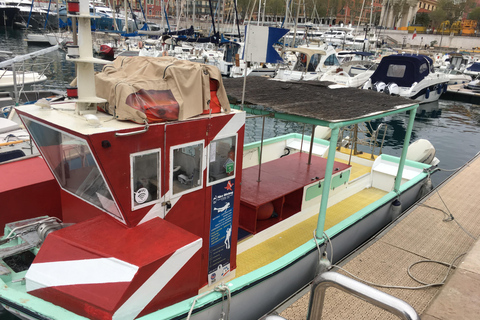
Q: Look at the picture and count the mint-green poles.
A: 2